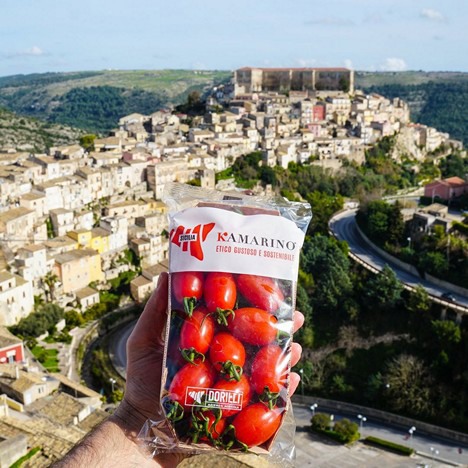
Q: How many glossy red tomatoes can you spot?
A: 11